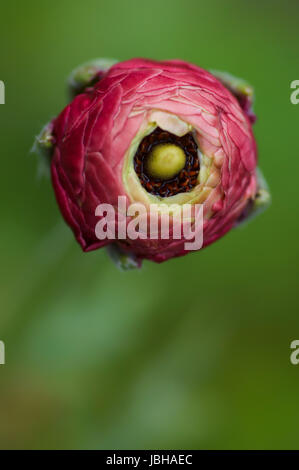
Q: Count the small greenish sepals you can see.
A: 5